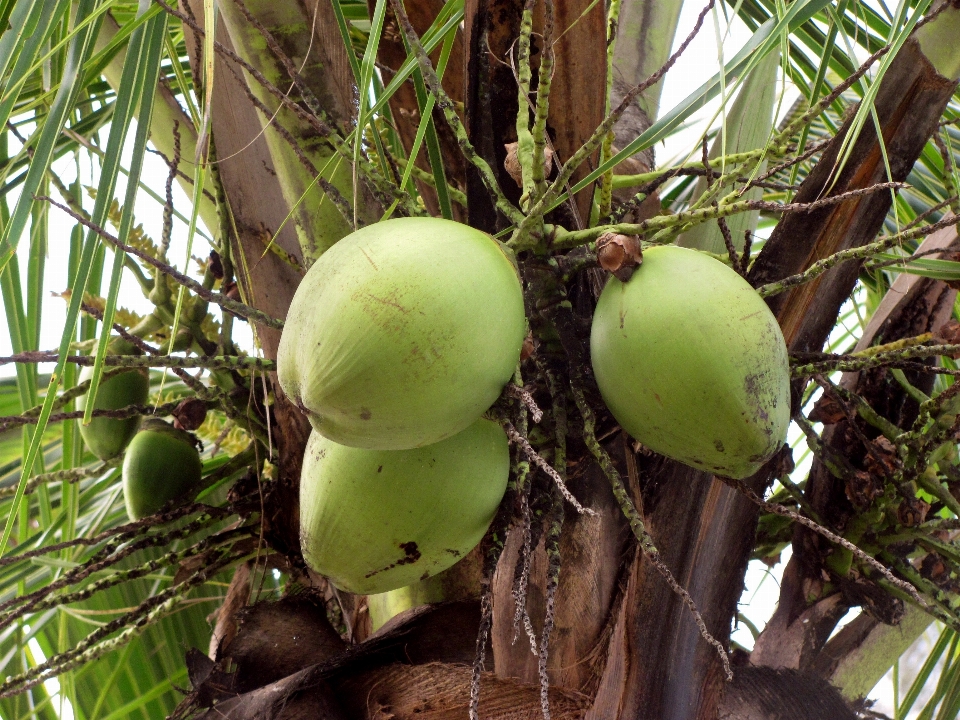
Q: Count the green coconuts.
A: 5